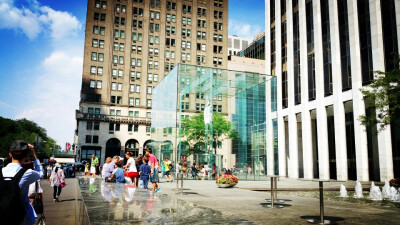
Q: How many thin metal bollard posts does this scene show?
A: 5